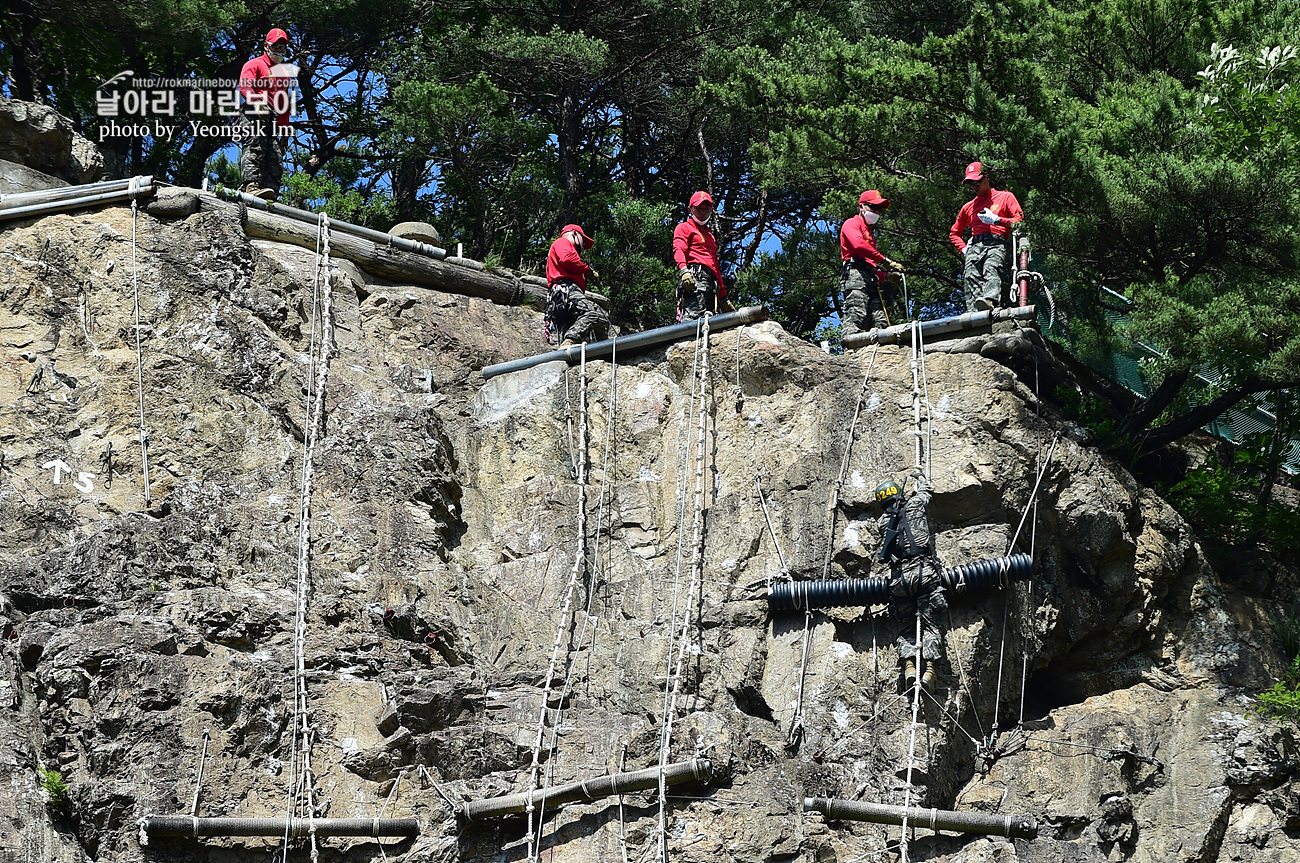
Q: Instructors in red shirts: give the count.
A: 5